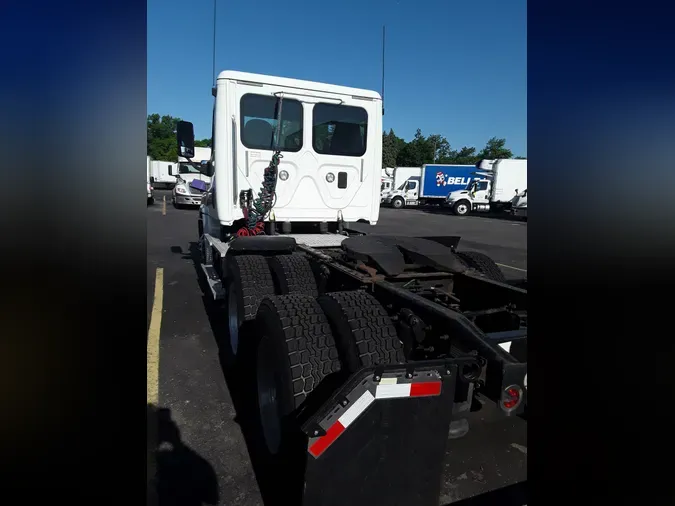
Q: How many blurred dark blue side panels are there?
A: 2